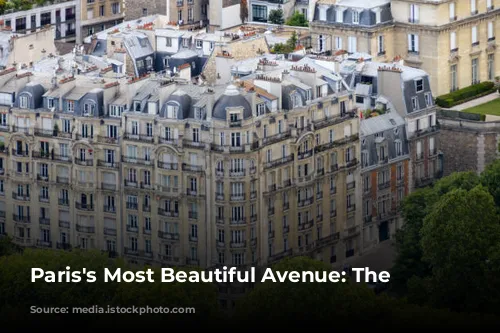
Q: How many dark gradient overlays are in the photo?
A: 1